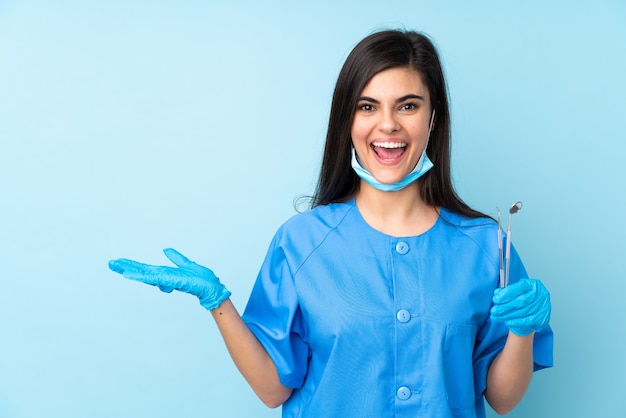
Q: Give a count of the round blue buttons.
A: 3